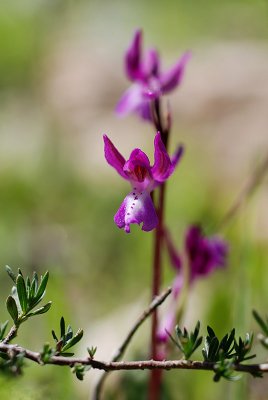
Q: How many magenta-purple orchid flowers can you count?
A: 3